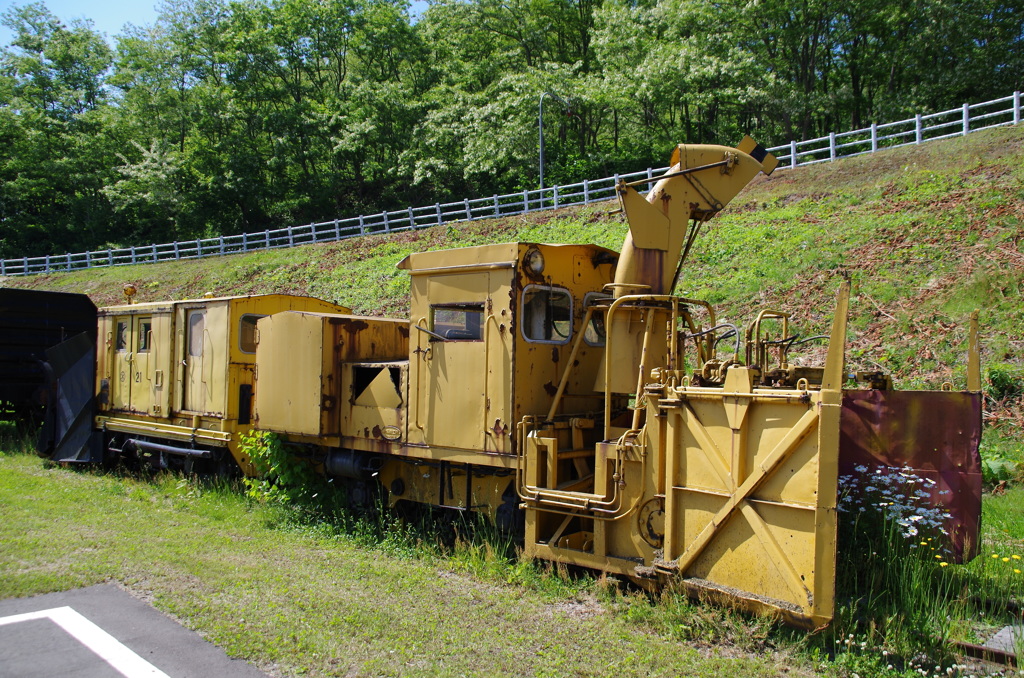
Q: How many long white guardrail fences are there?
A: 1